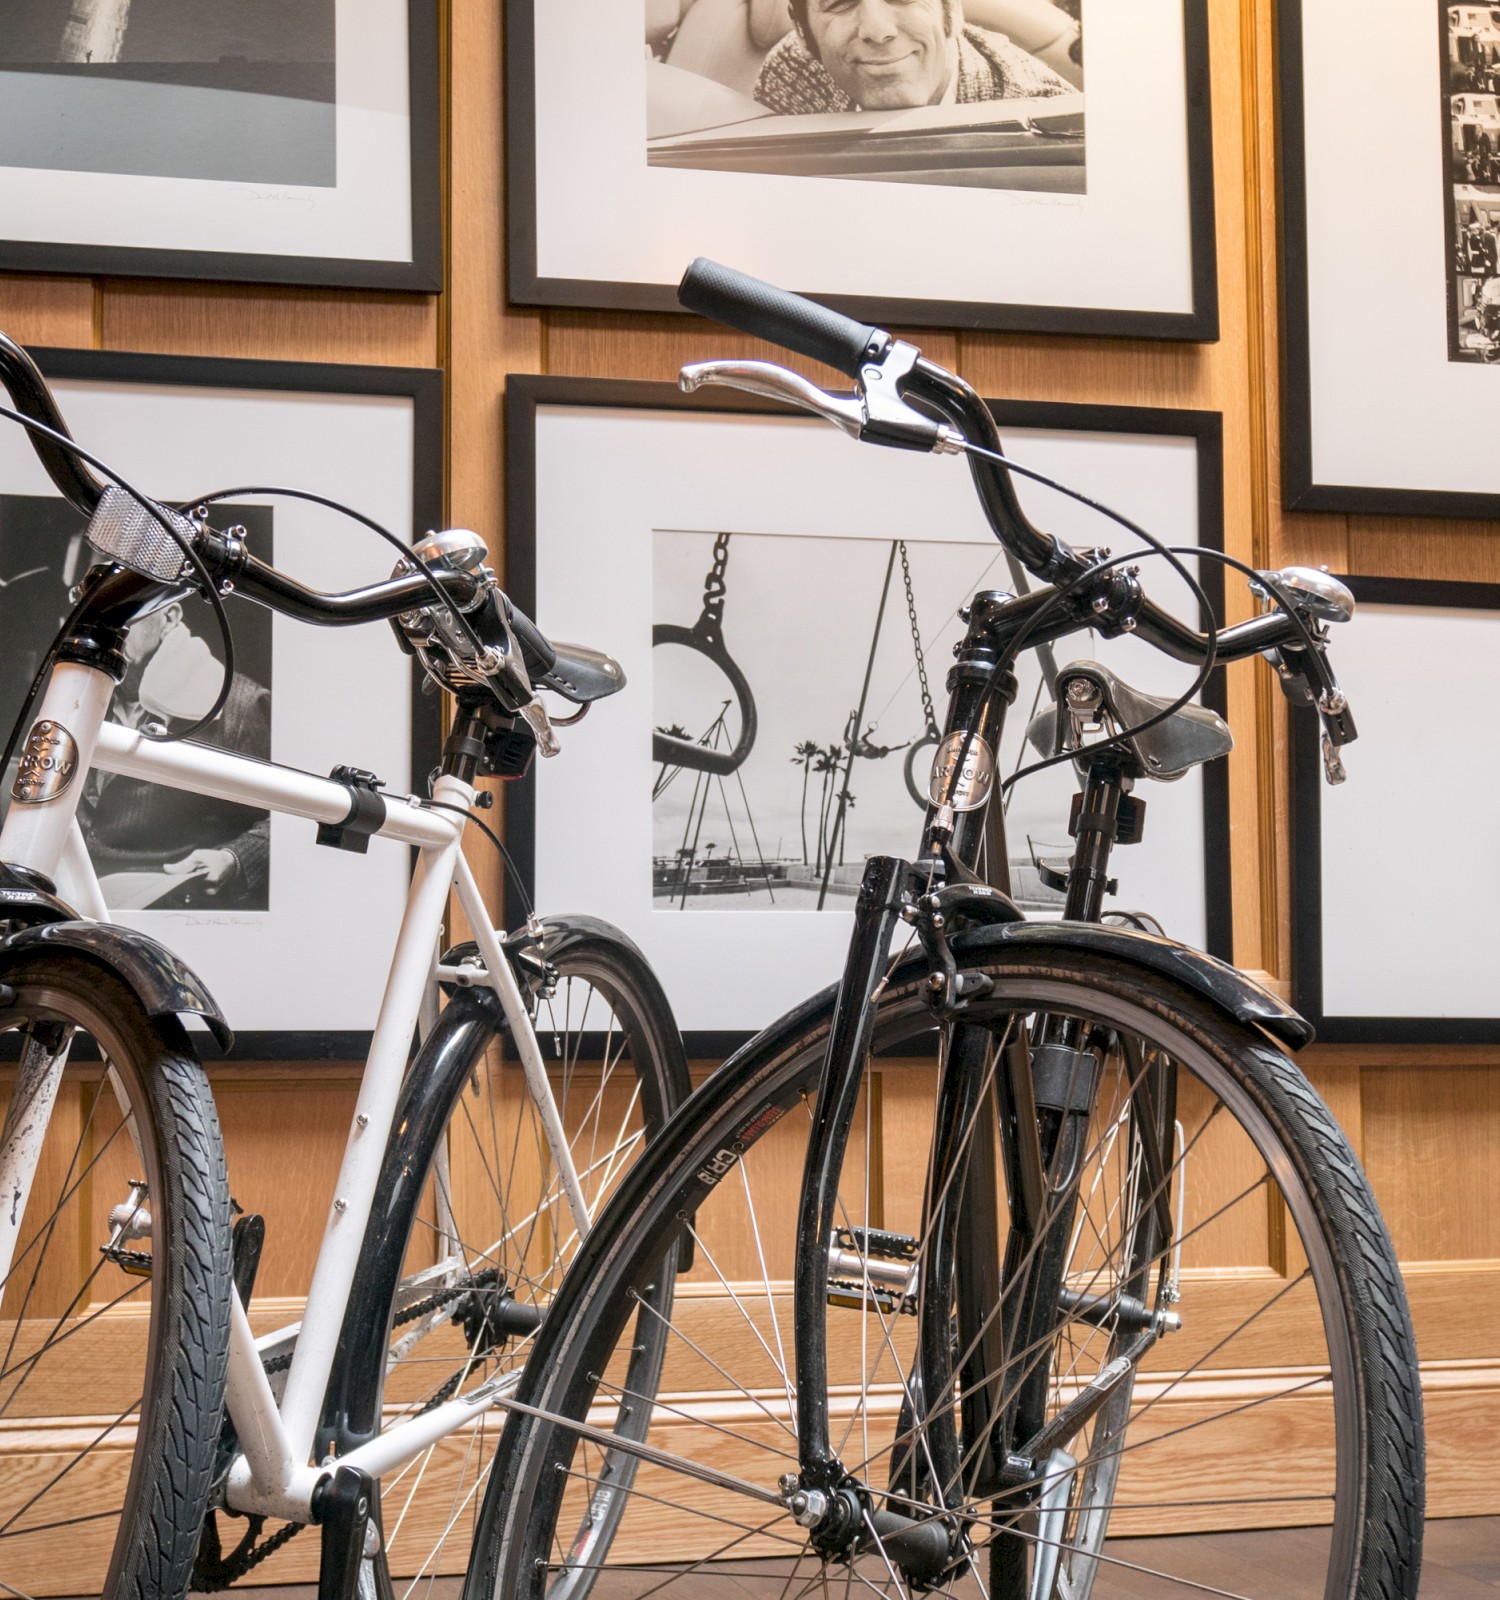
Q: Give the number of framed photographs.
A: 6